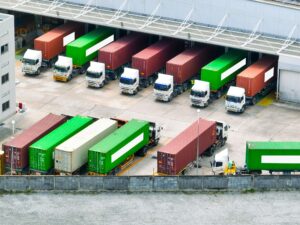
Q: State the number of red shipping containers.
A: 7